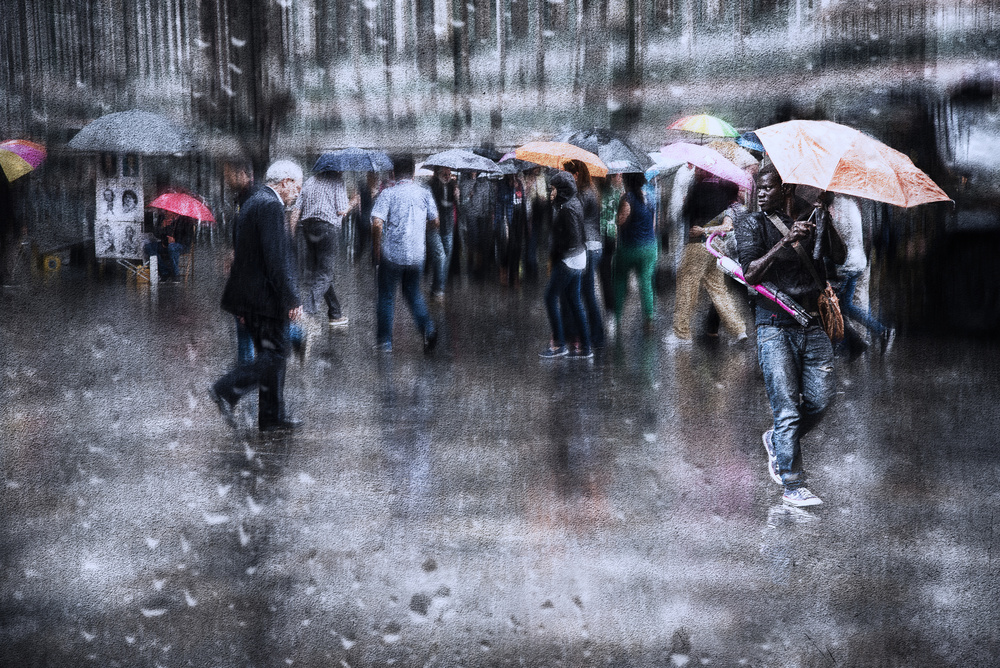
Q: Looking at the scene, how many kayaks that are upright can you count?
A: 0